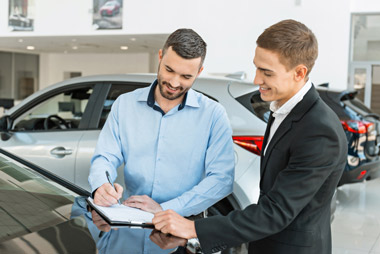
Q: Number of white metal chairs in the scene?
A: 0